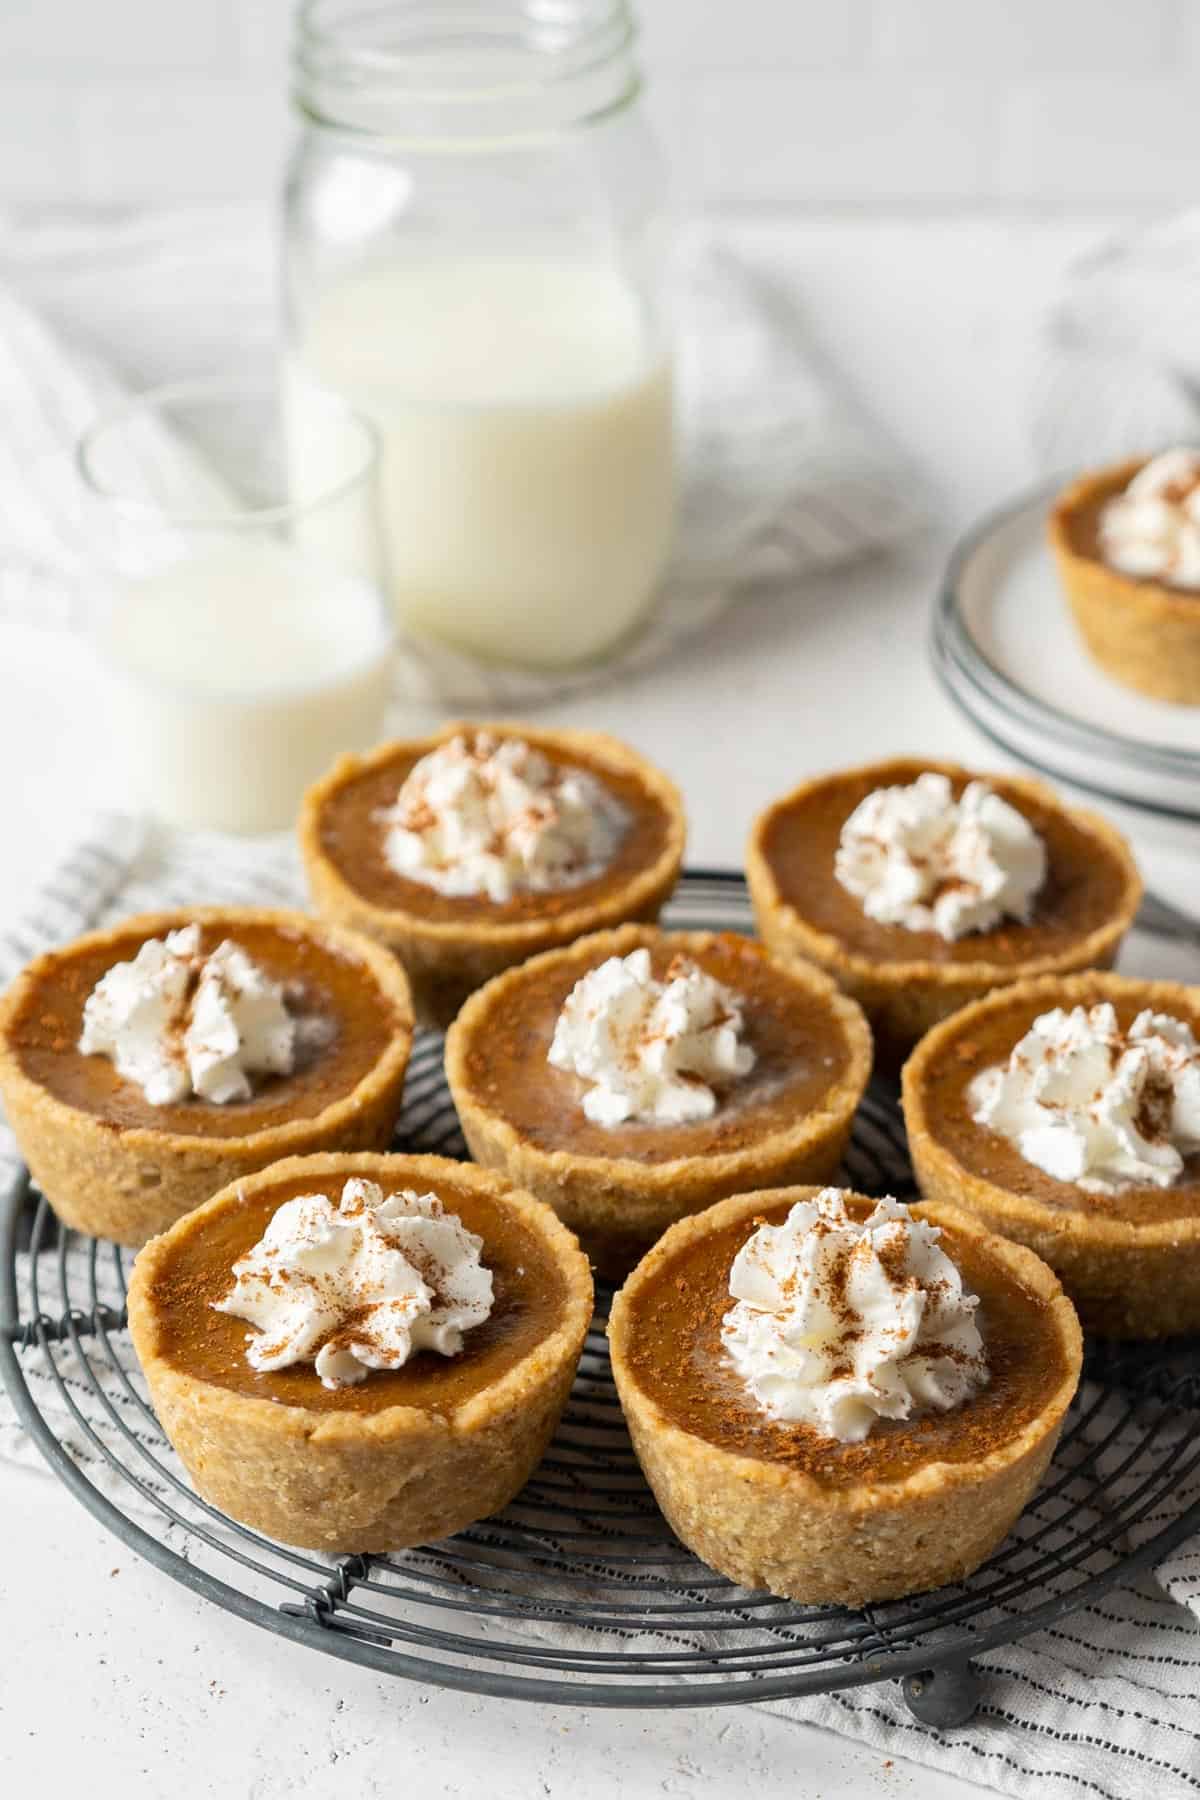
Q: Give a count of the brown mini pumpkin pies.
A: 8